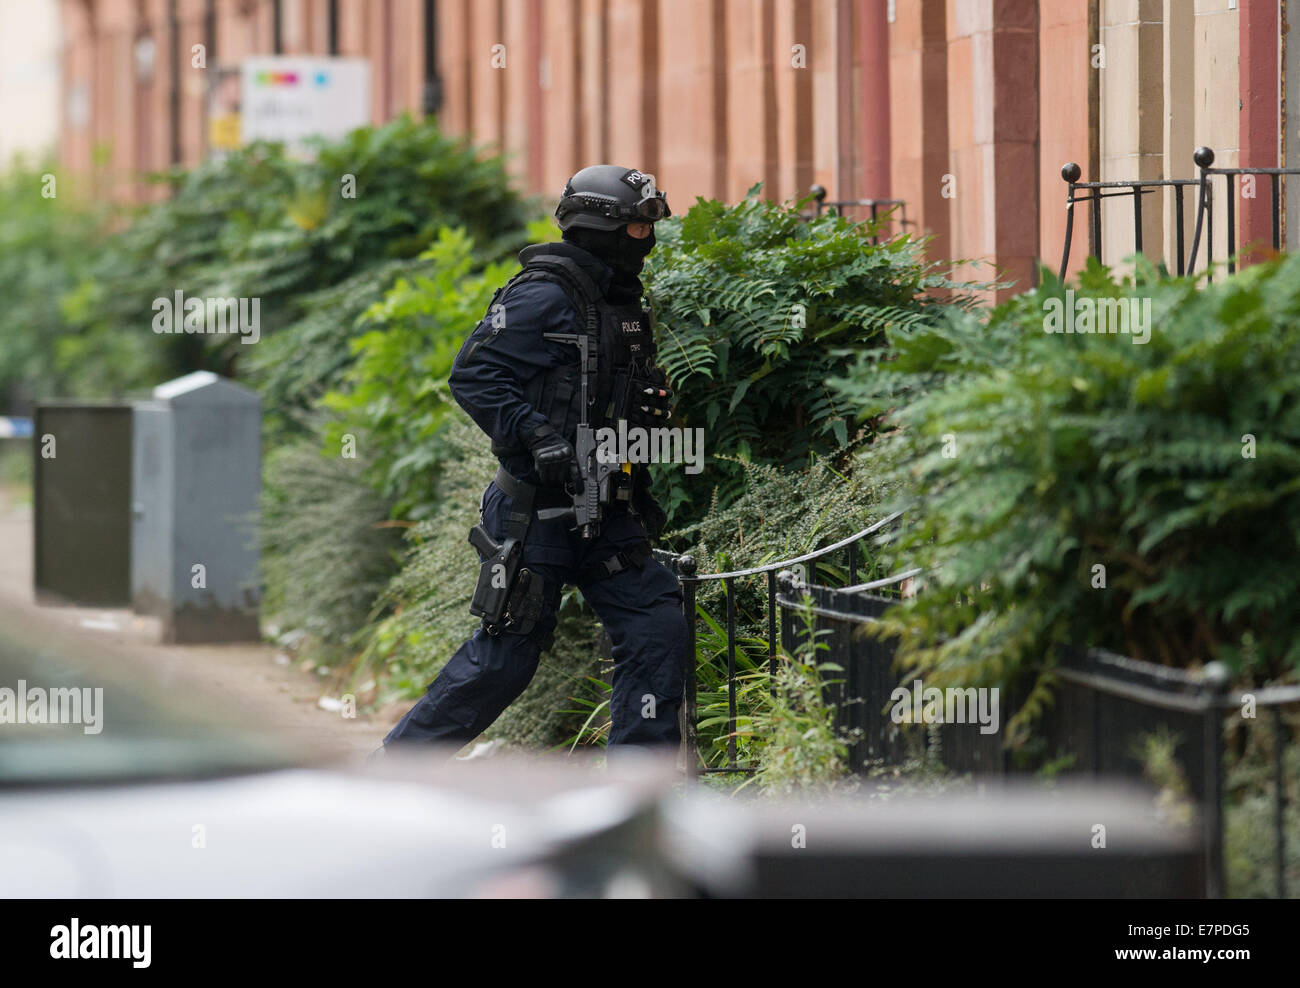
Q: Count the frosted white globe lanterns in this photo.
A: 0